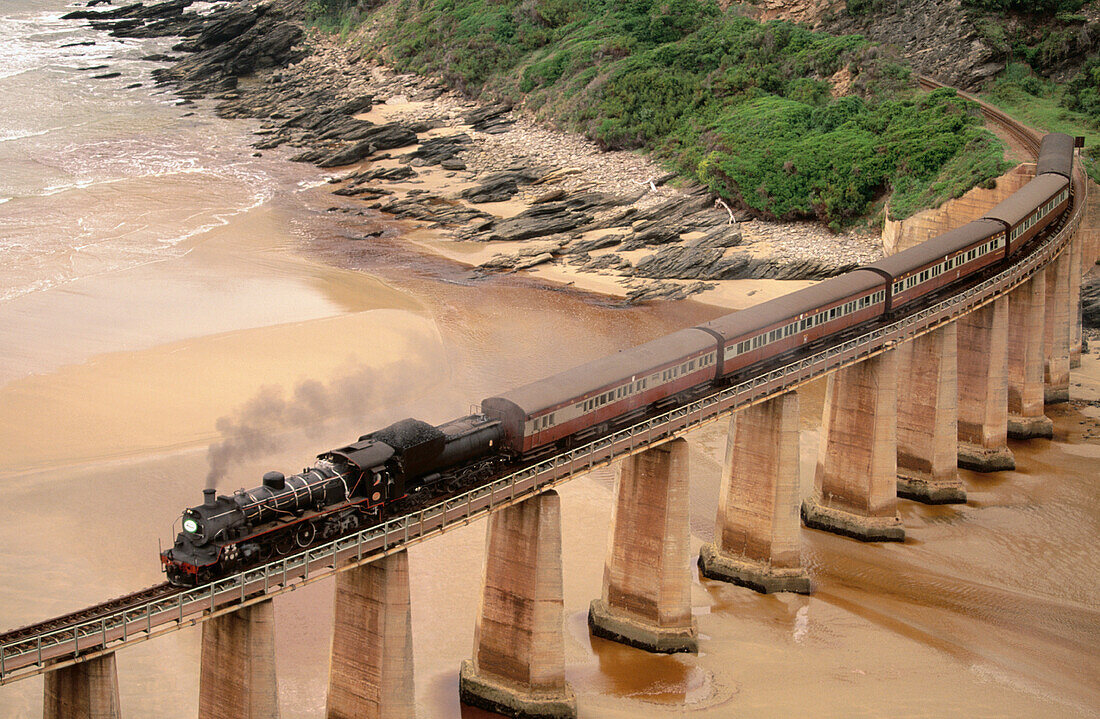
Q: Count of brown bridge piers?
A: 12